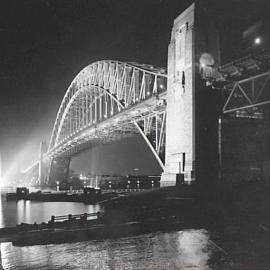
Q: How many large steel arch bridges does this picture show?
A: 1